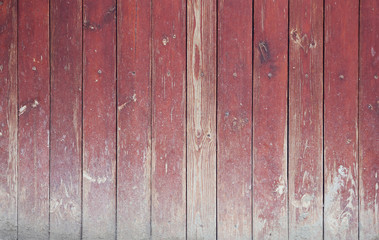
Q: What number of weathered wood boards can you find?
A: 12